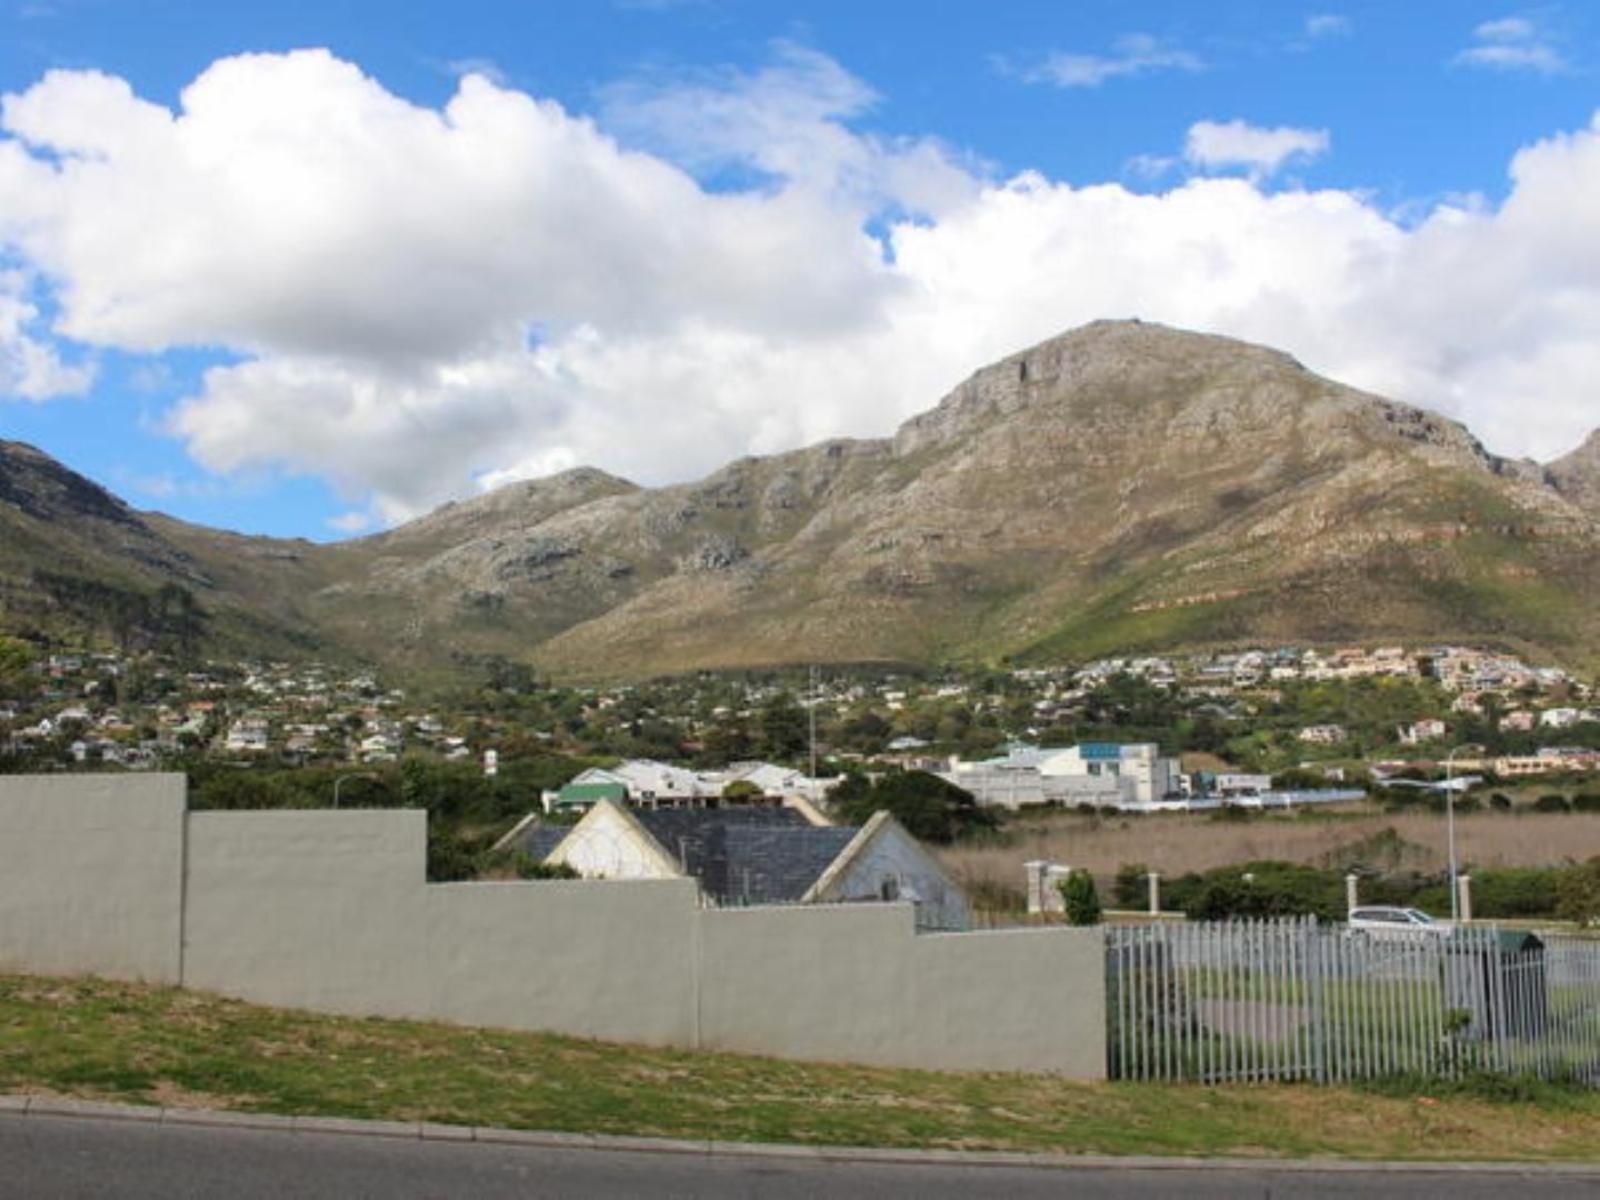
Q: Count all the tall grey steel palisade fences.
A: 1